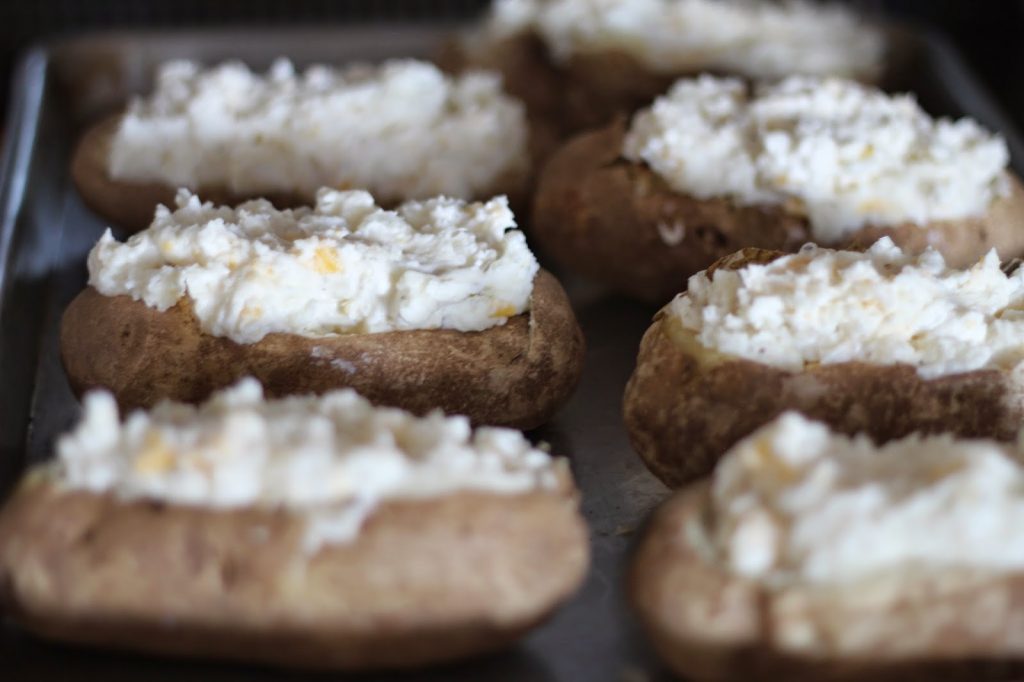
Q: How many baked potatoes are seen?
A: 7